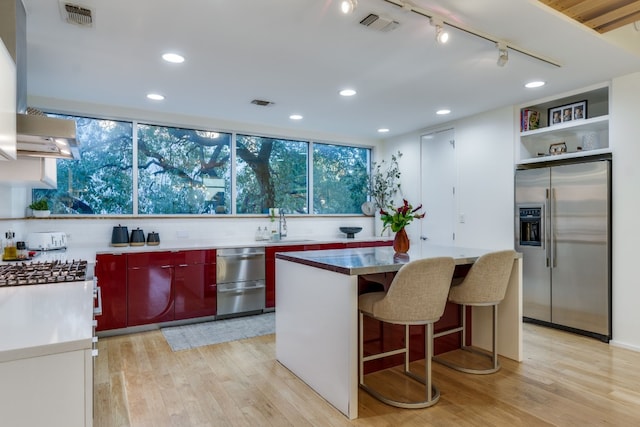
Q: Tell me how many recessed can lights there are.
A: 7